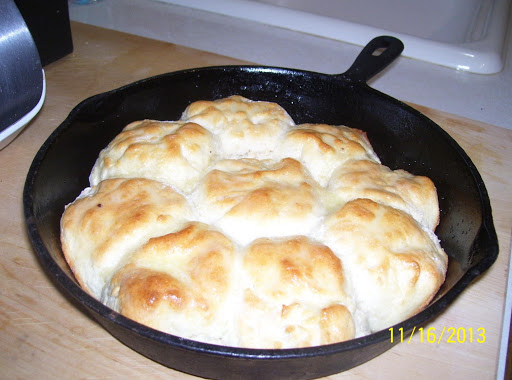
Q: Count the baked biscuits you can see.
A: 9